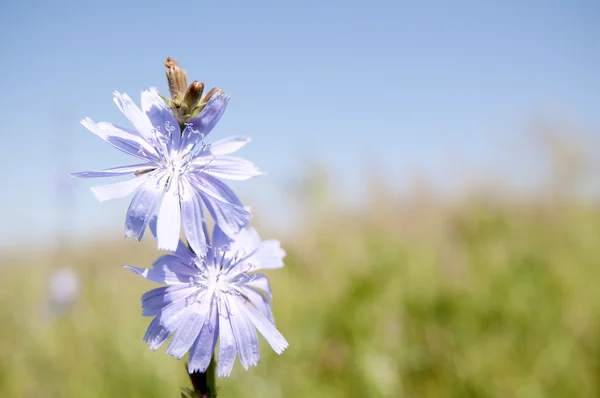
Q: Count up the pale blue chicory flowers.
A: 2